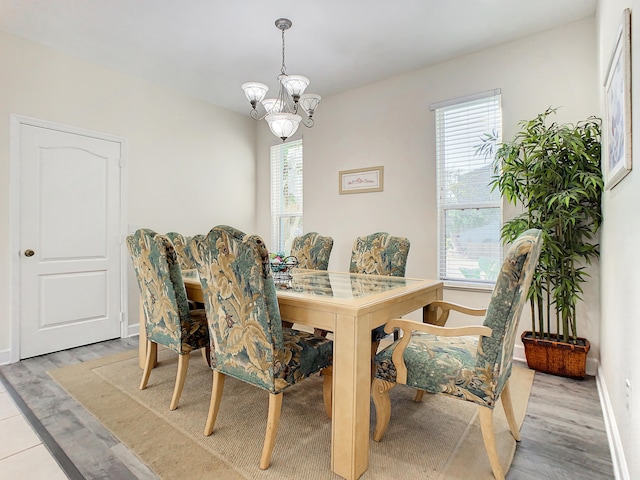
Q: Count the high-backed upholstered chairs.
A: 6